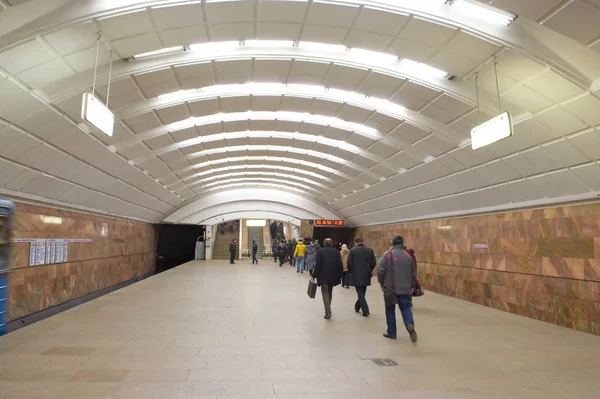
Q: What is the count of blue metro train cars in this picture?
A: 1